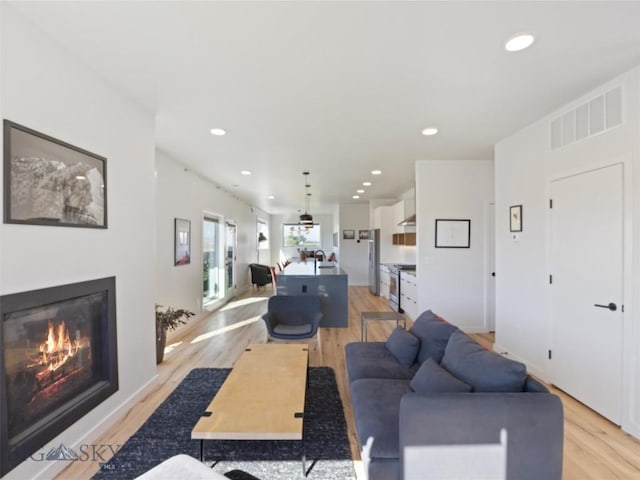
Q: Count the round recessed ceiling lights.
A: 9